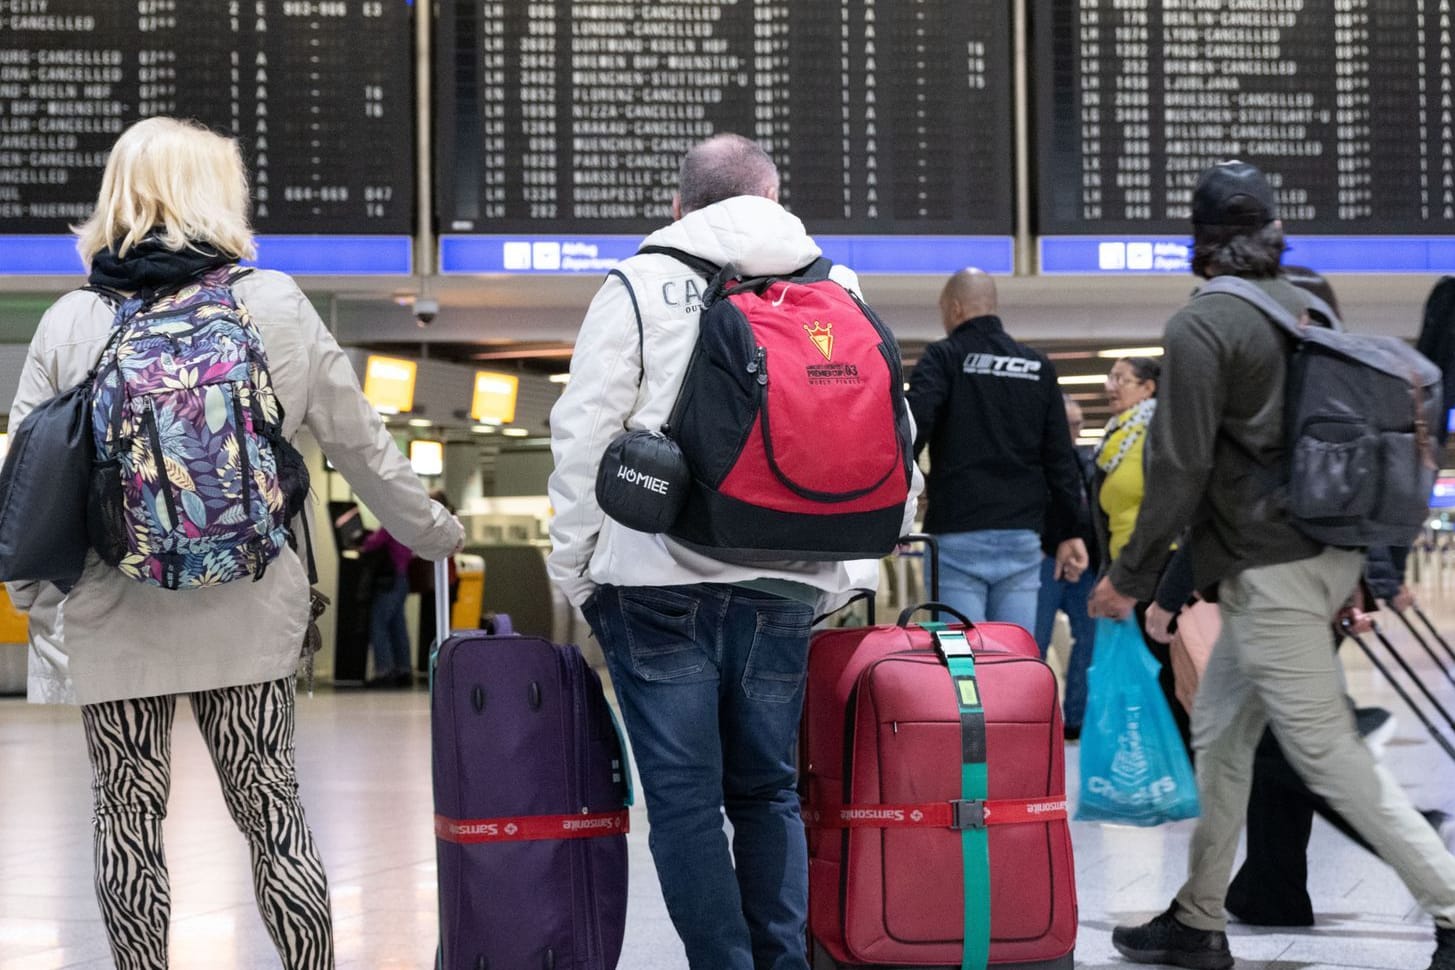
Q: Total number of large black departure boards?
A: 3